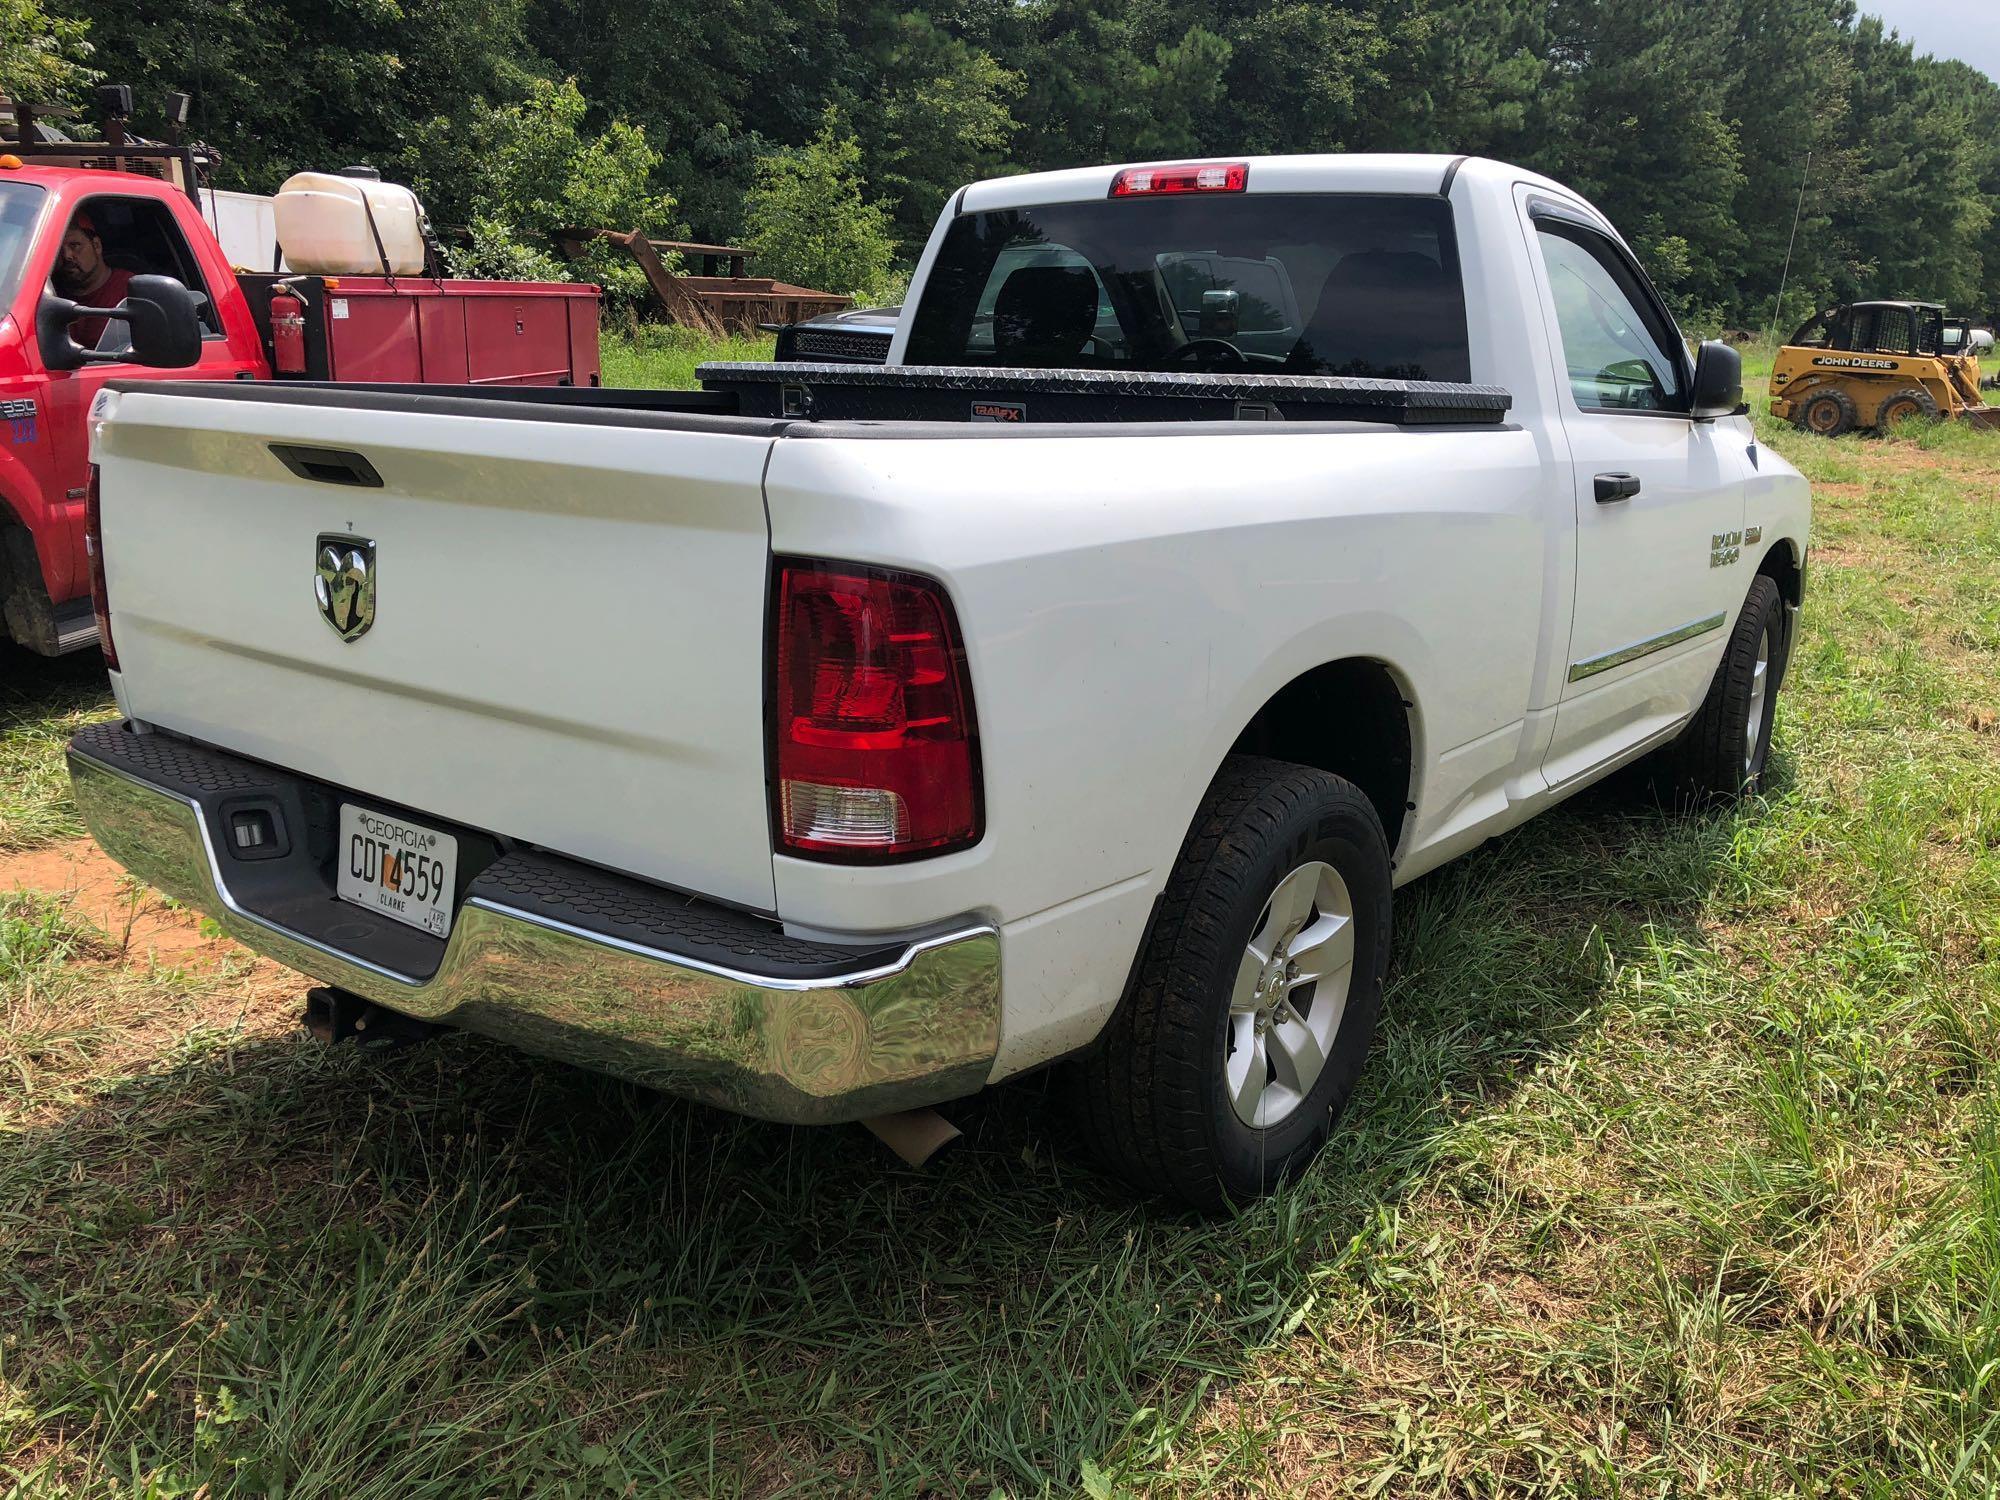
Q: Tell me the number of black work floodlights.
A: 2